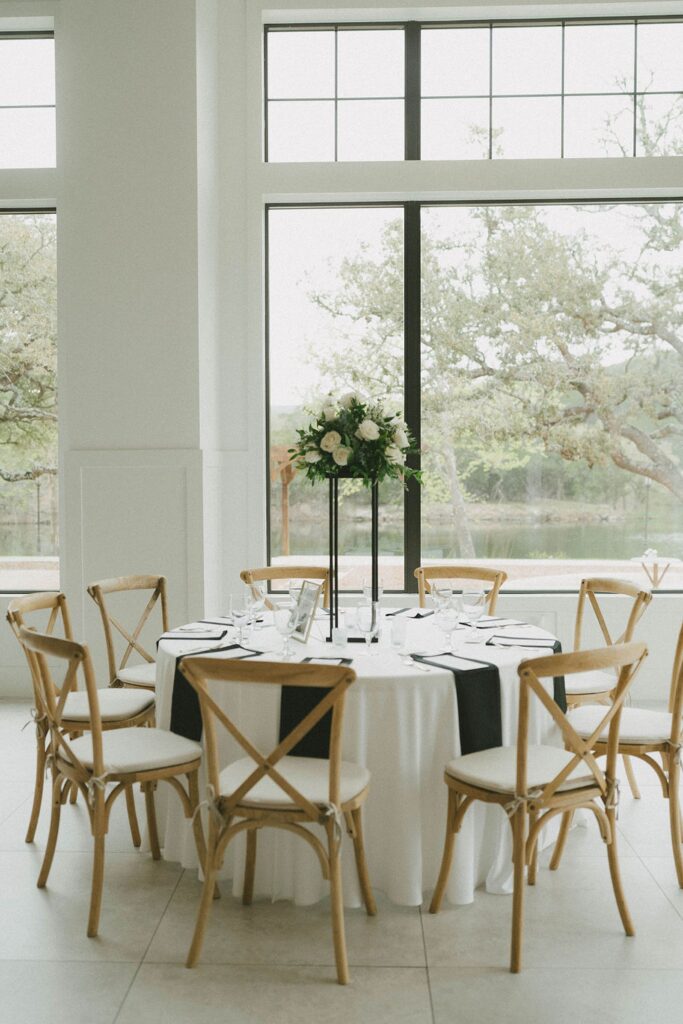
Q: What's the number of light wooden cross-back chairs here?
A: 9